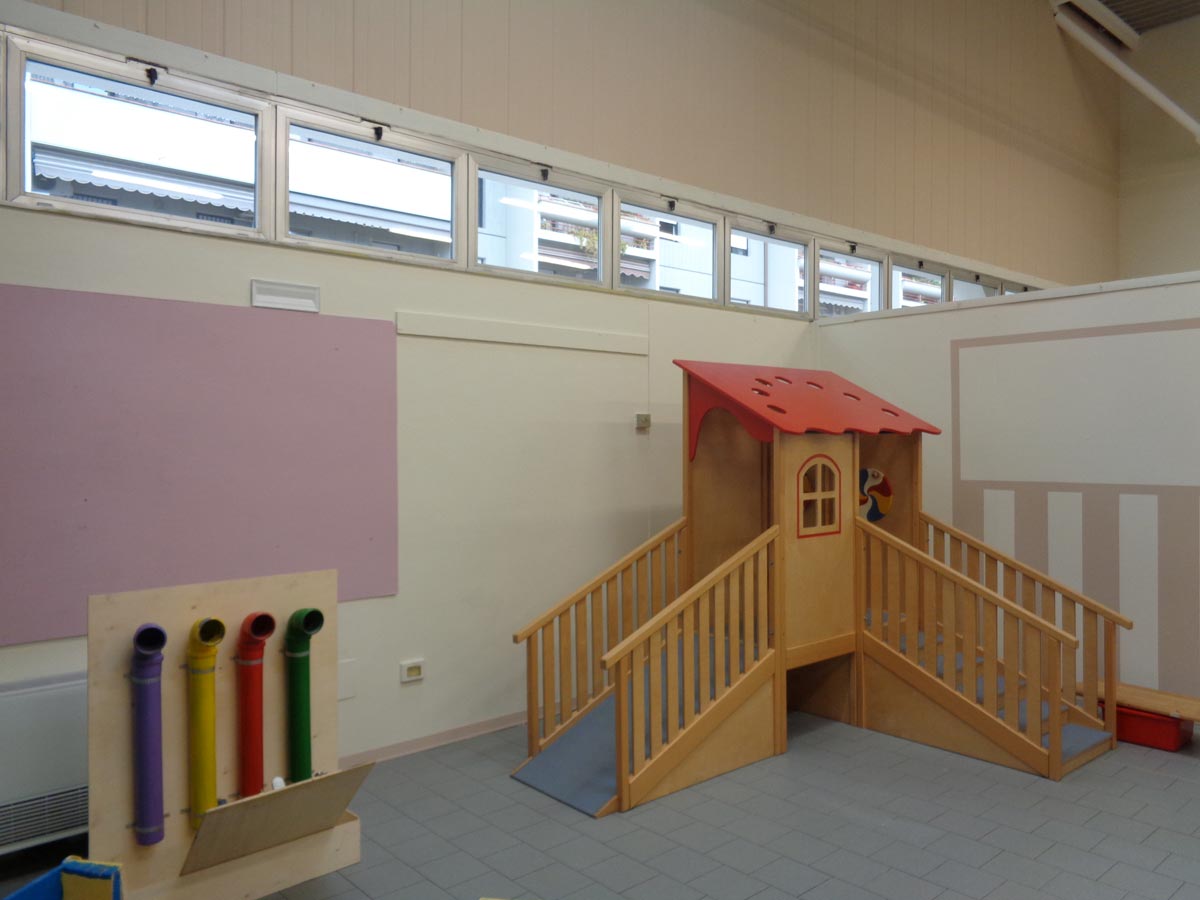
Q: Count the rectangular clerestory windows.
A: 9